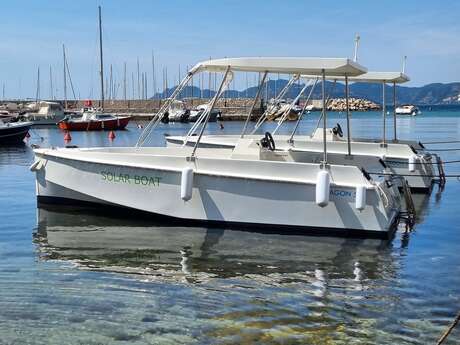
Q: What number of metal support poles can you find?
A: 8